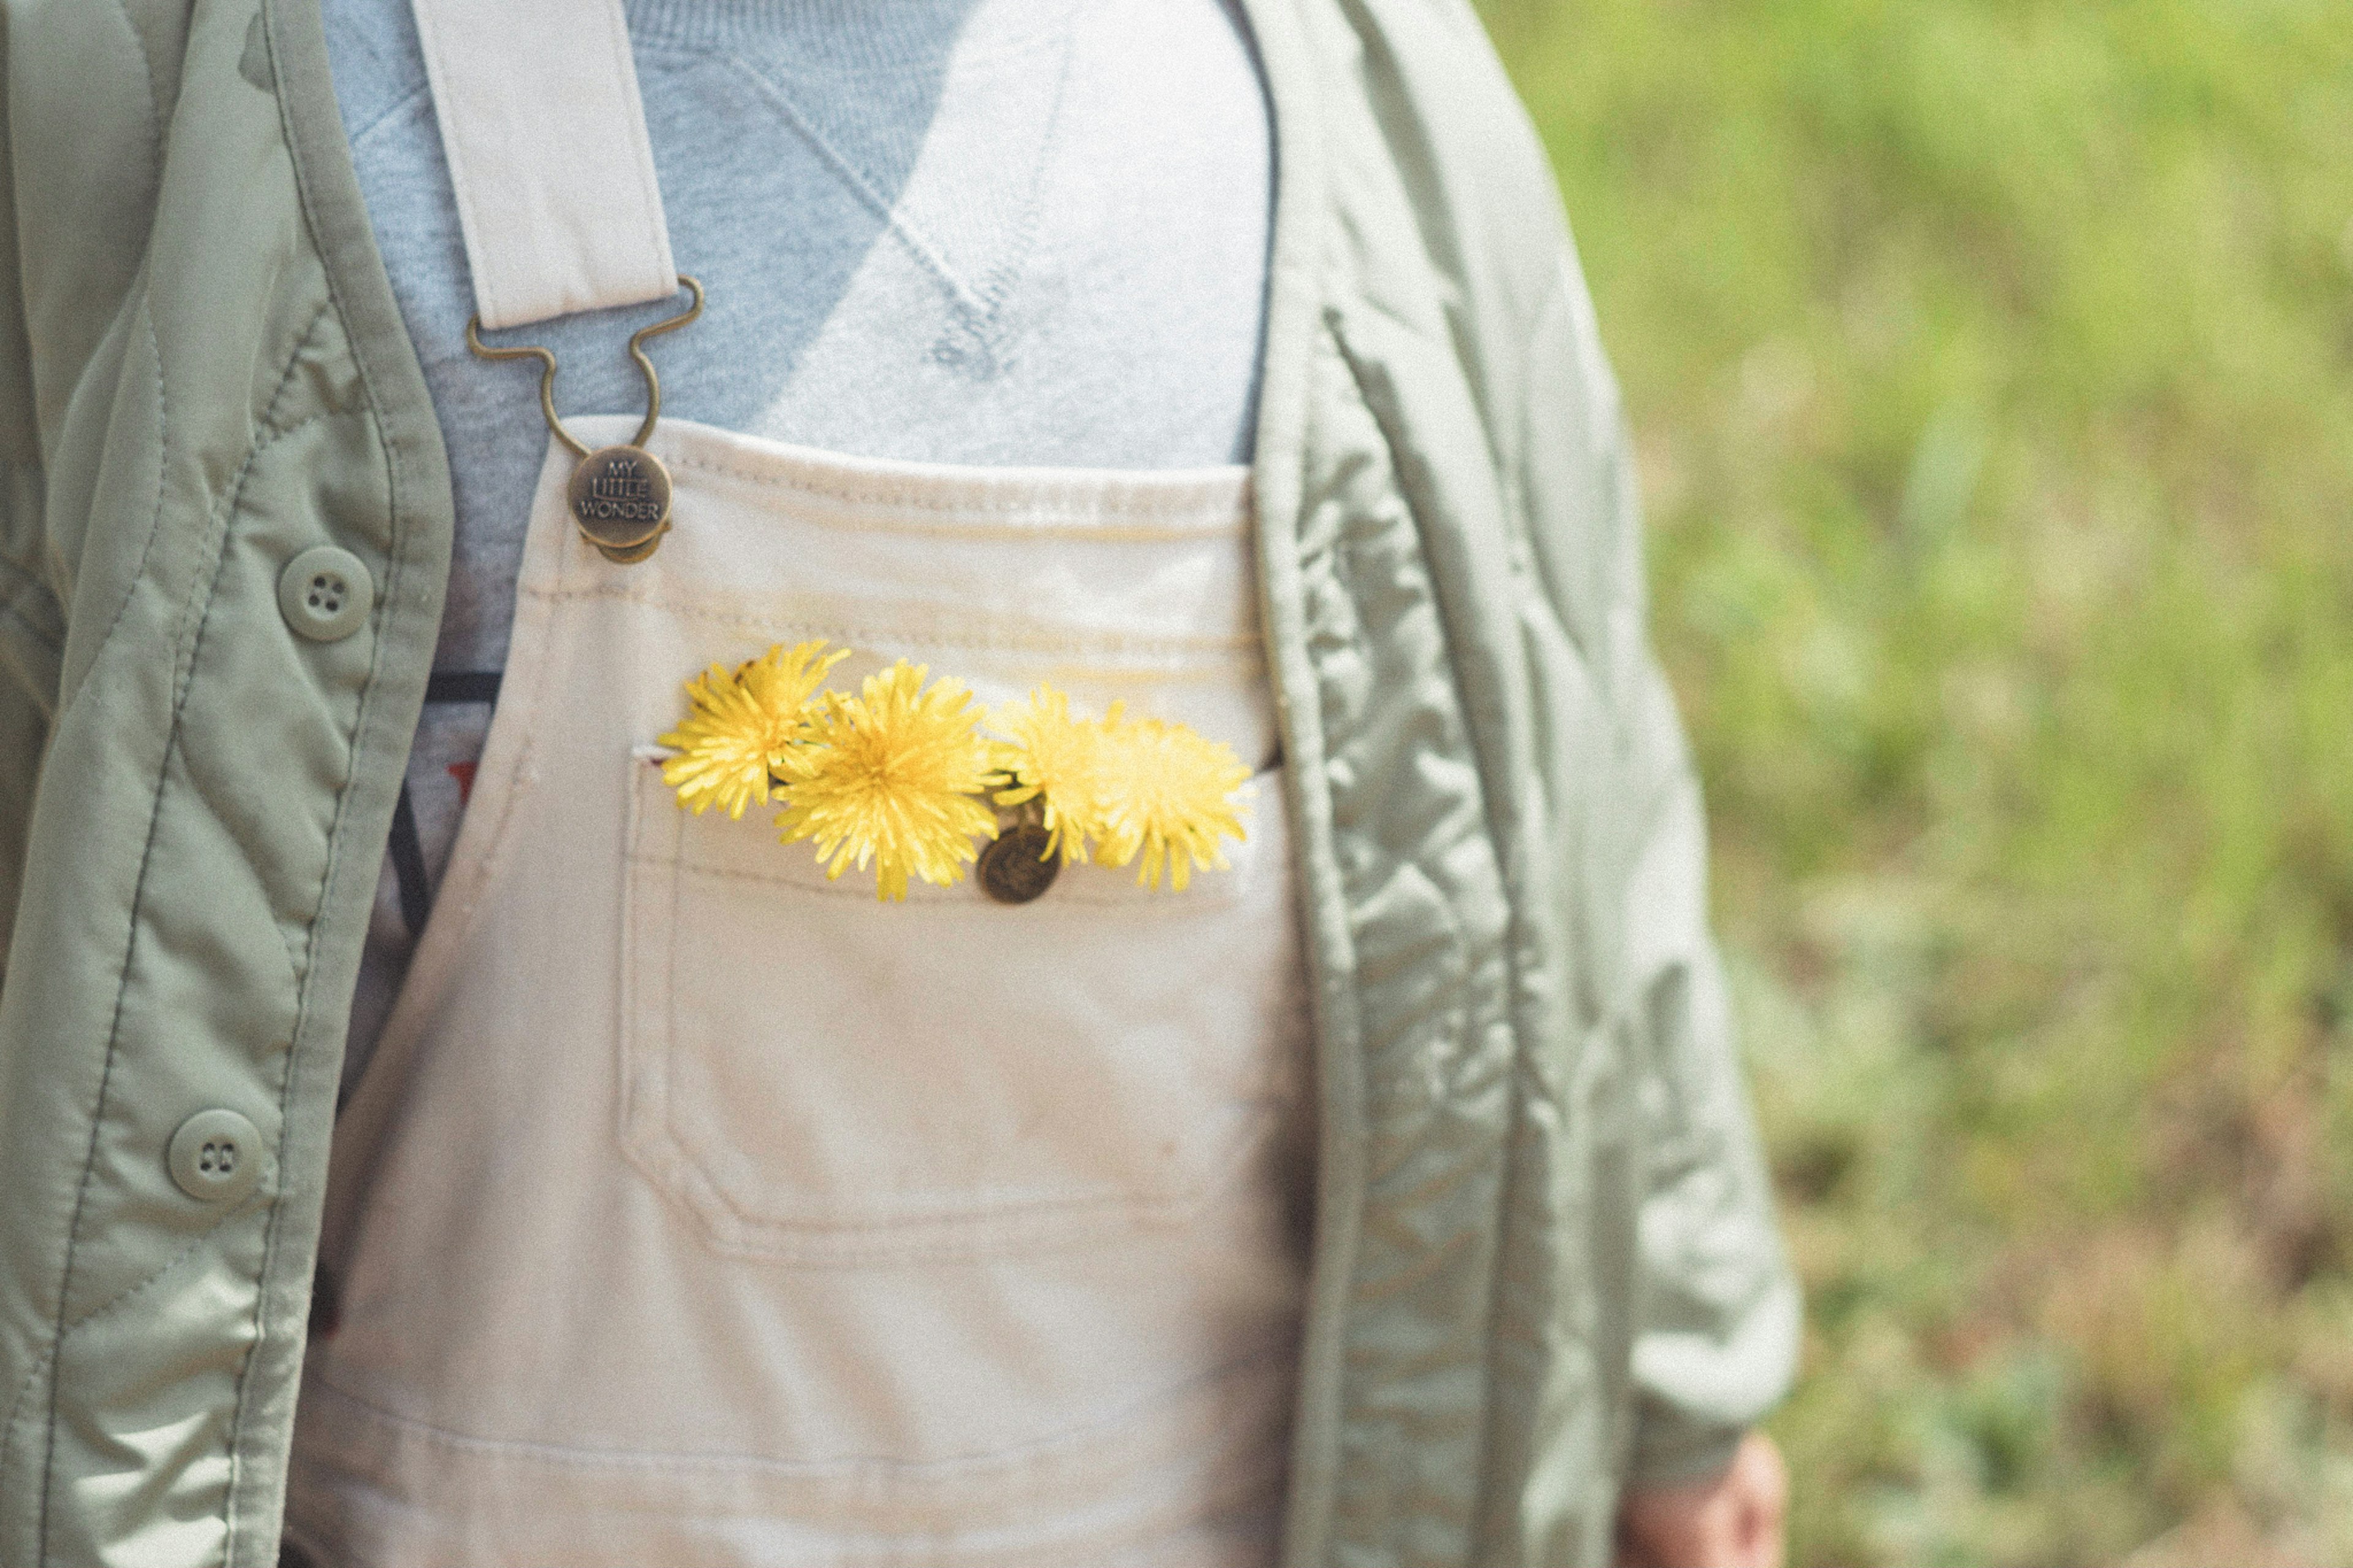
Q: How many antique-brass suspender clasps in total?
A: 1